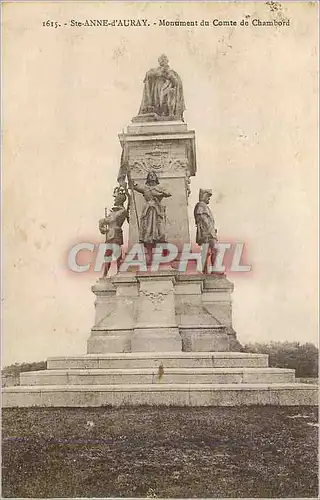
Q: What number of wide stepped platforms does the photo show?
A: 3